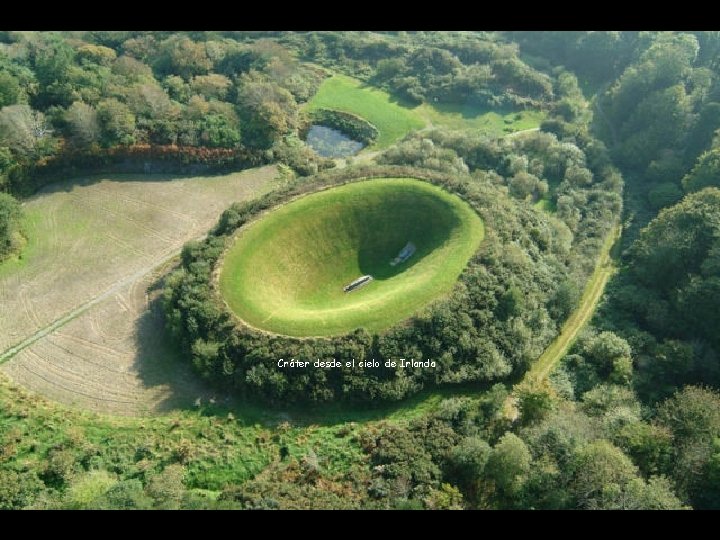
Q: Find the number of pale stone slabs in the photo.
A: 2